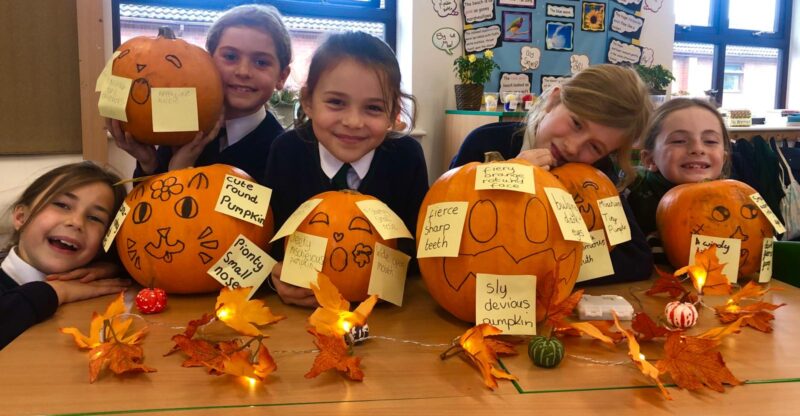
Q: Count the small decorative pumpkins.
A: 4